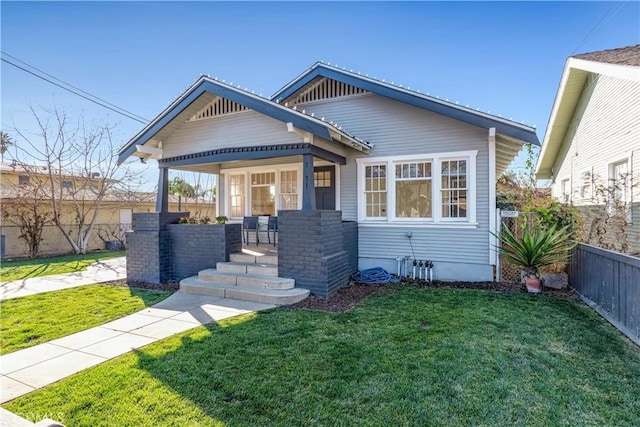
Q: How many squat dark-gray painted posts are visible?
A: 2